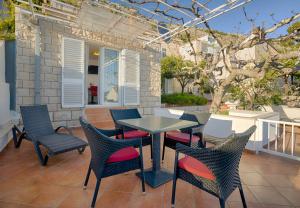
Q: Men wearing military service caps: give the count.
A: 0